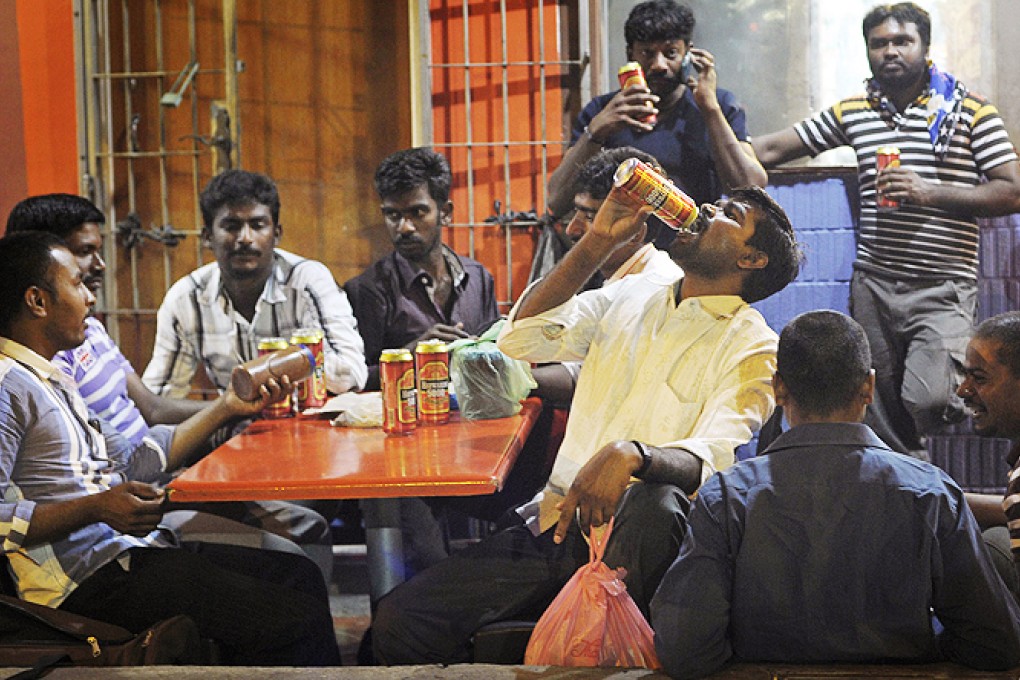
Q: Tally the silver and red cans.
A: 7